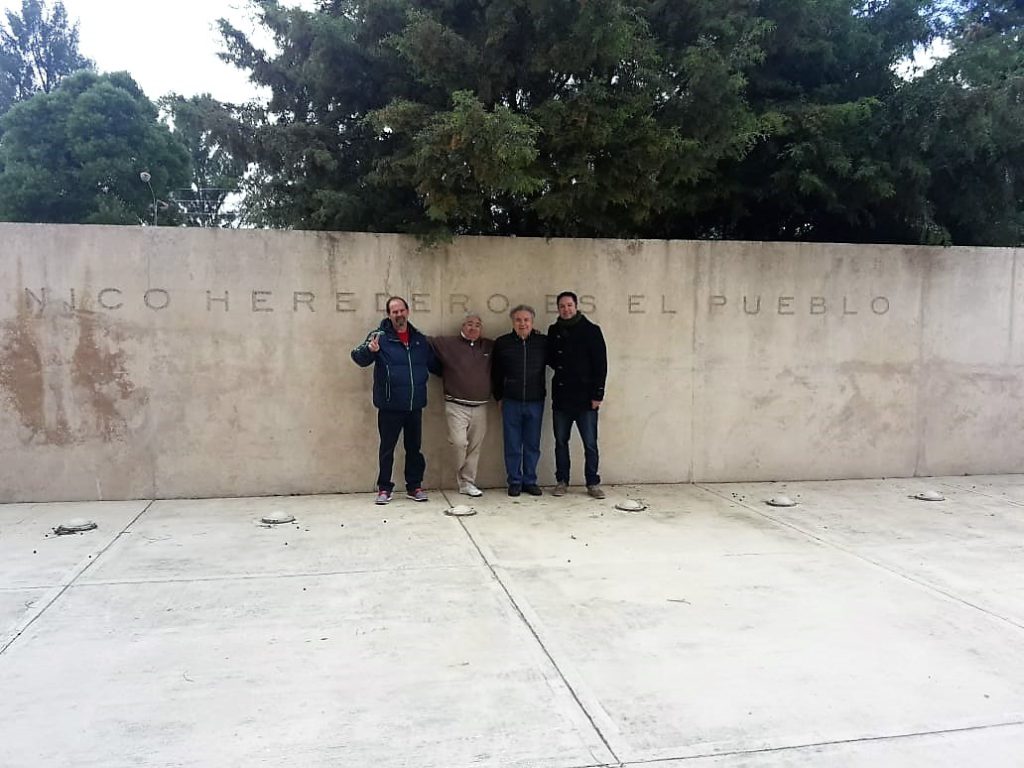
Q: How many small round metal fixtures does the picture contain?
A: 6